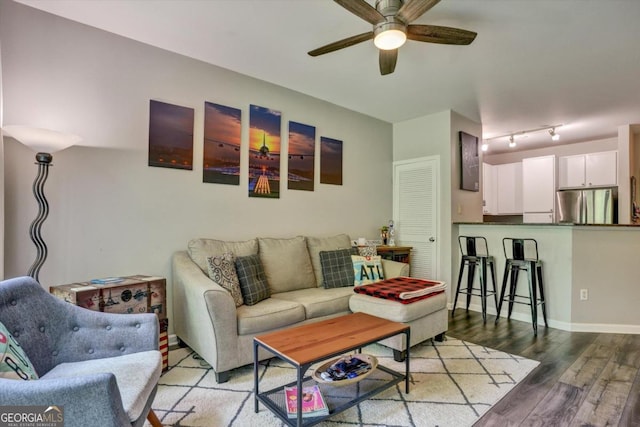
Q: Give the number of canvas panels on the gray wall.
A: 5